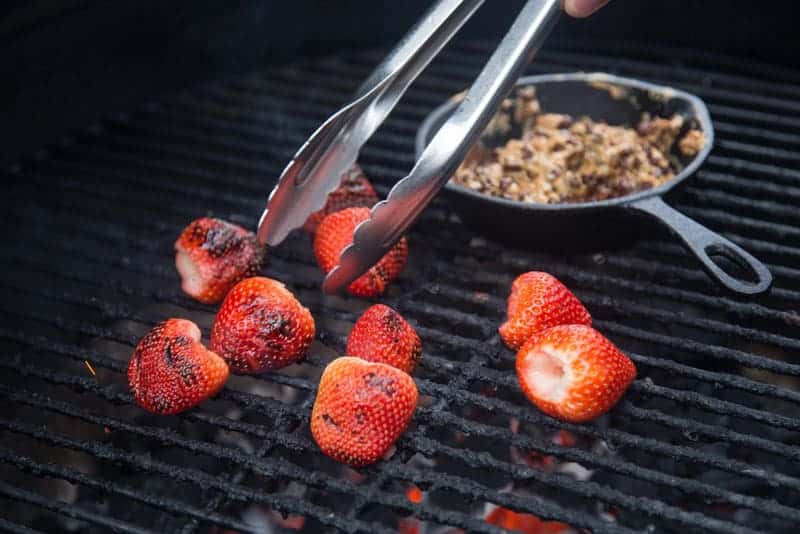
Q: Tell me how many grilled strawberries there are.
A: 9